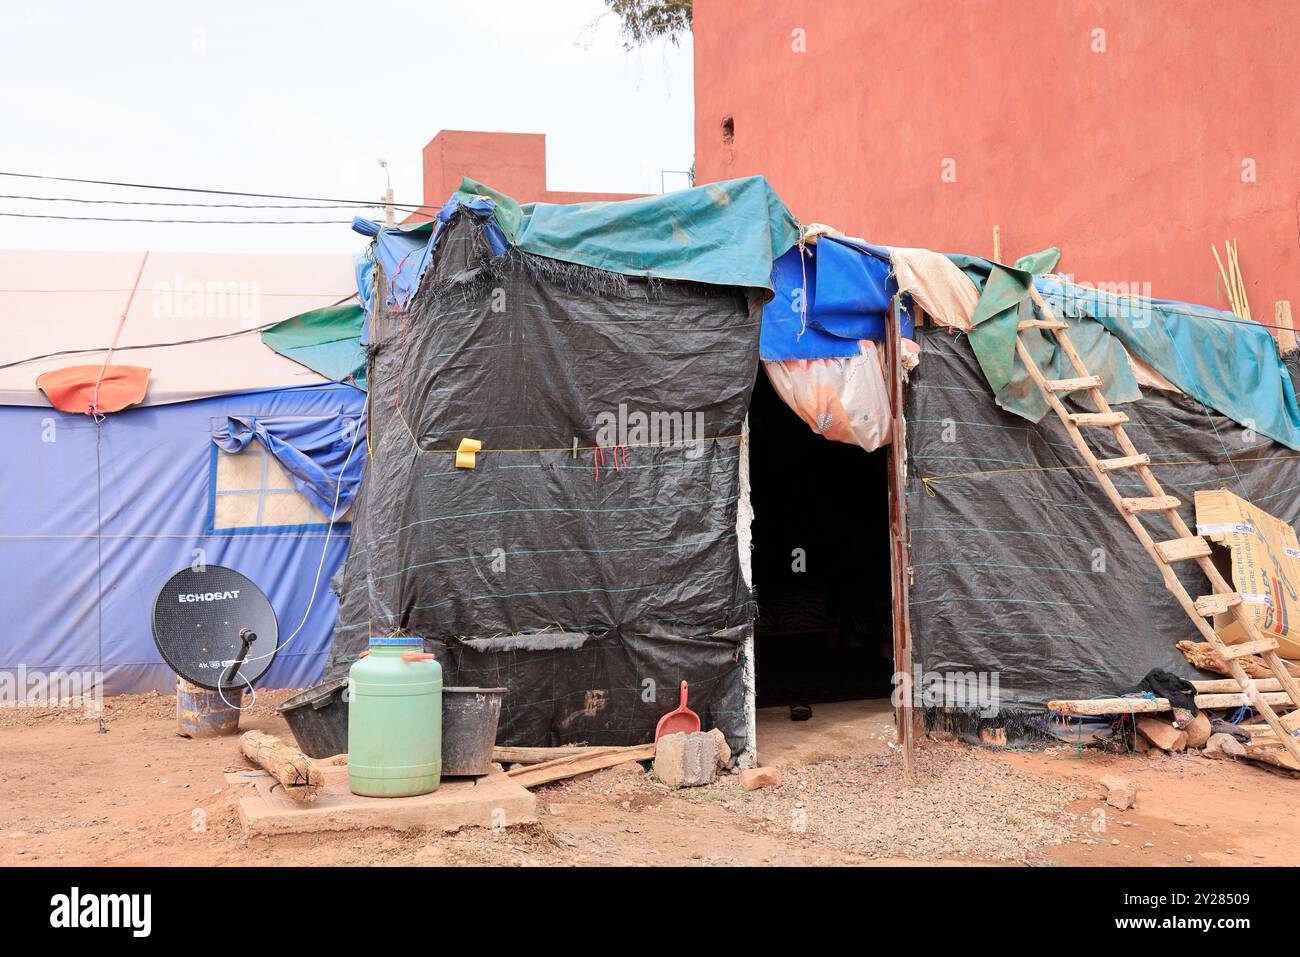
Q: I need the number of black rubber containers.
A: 2